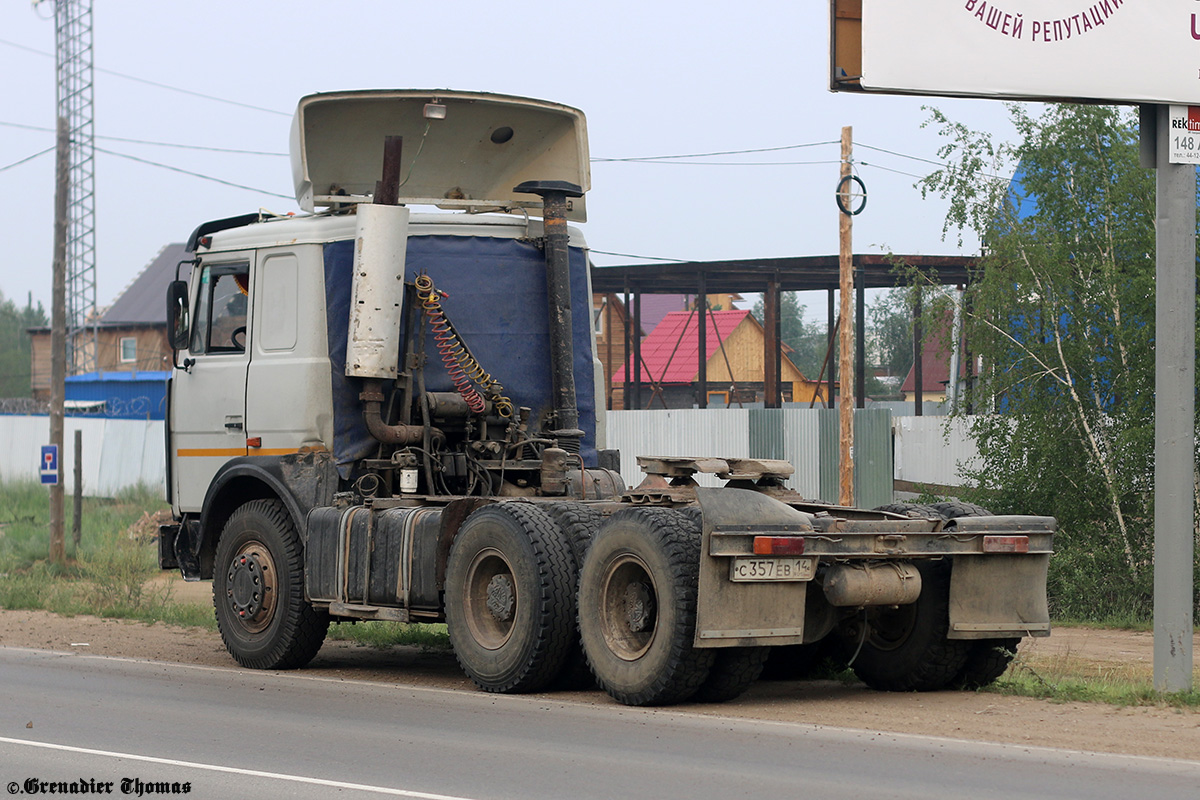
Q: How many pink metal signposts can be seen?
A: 0